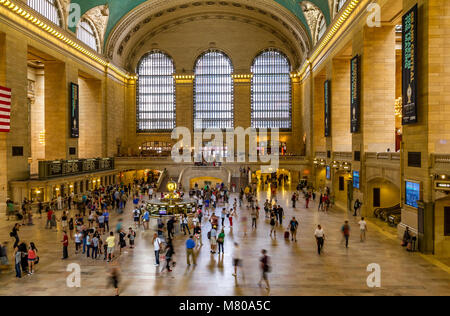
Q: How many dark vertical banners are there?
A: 4